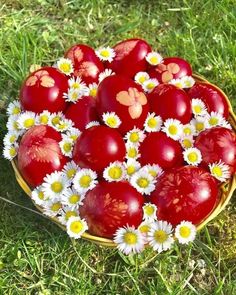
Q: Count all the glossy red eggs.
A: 14